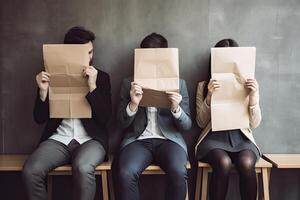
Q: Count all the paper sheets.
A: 3